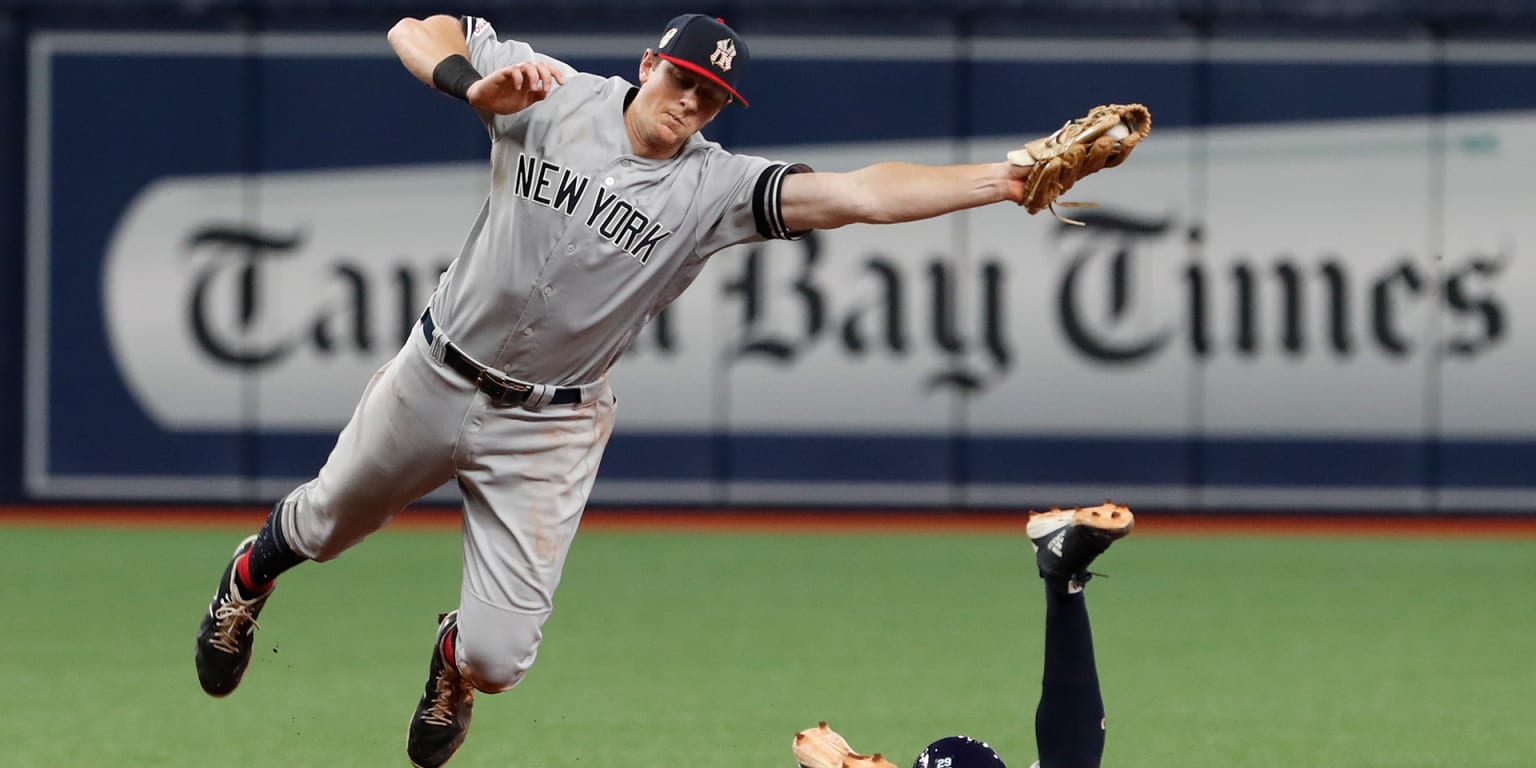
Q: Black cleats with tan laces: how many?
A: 2